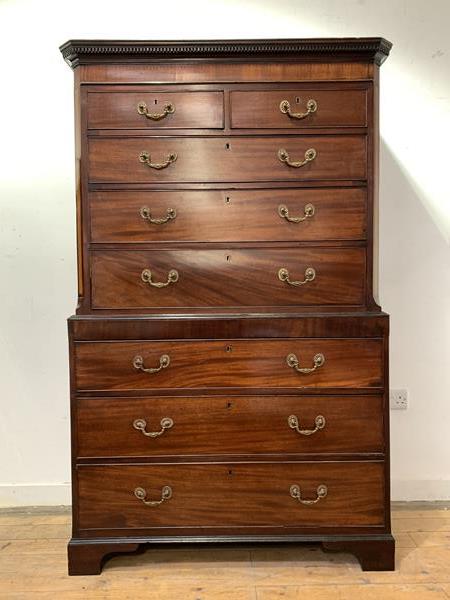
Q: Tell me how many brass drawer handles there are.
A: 14